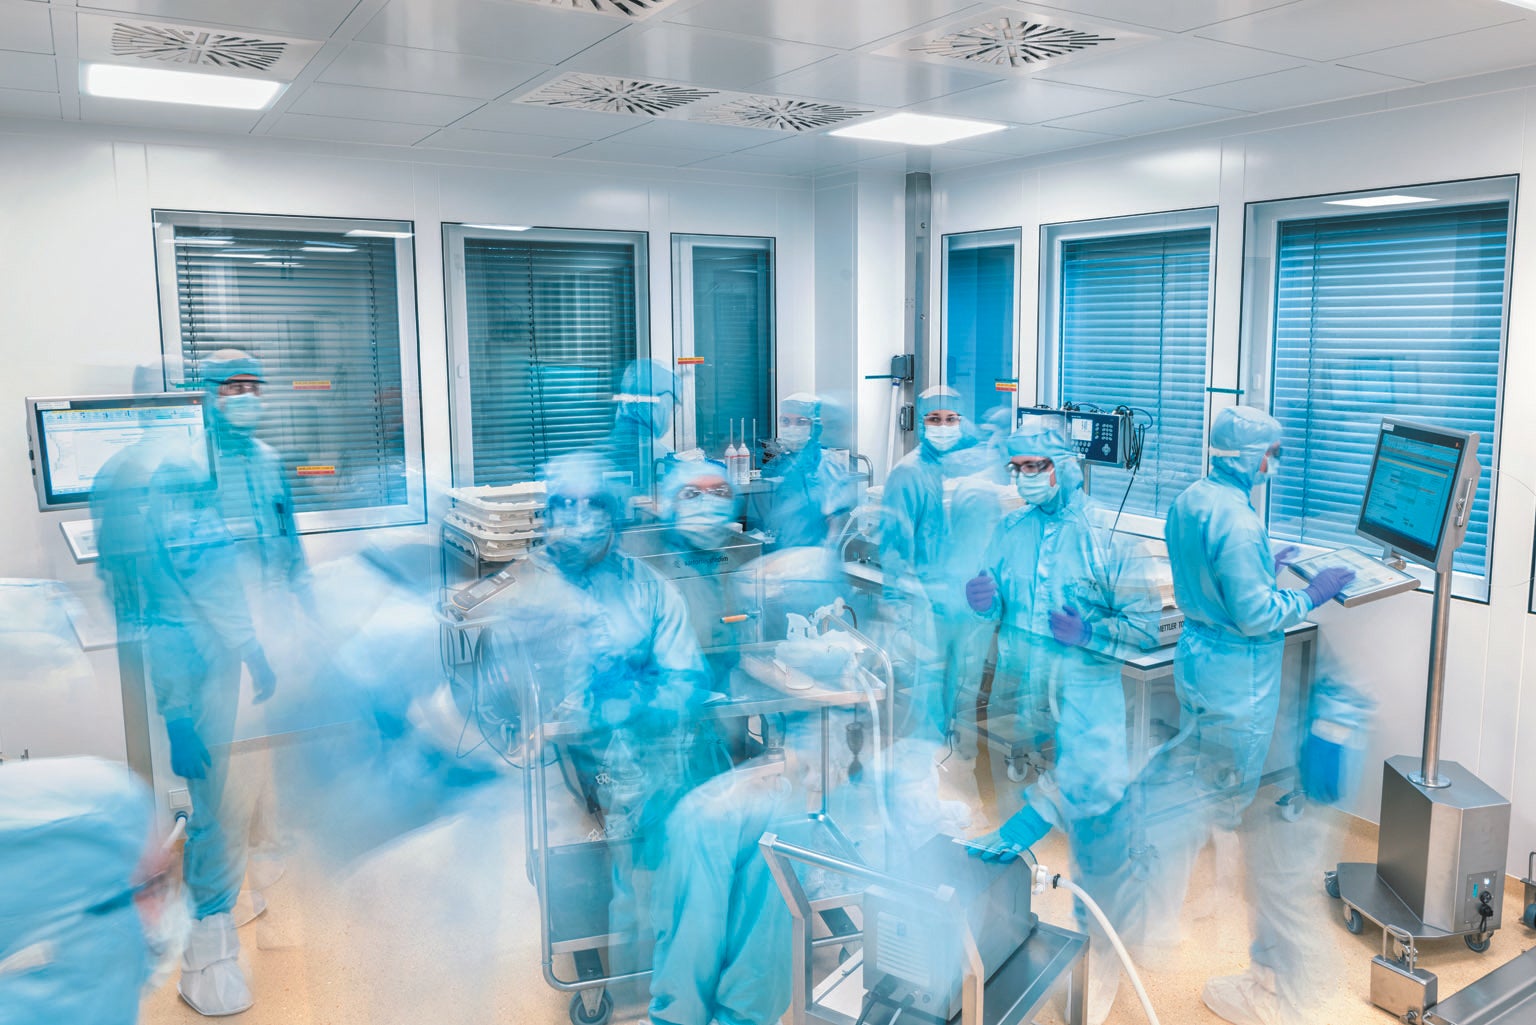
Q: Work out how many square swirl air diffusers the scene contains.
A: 5